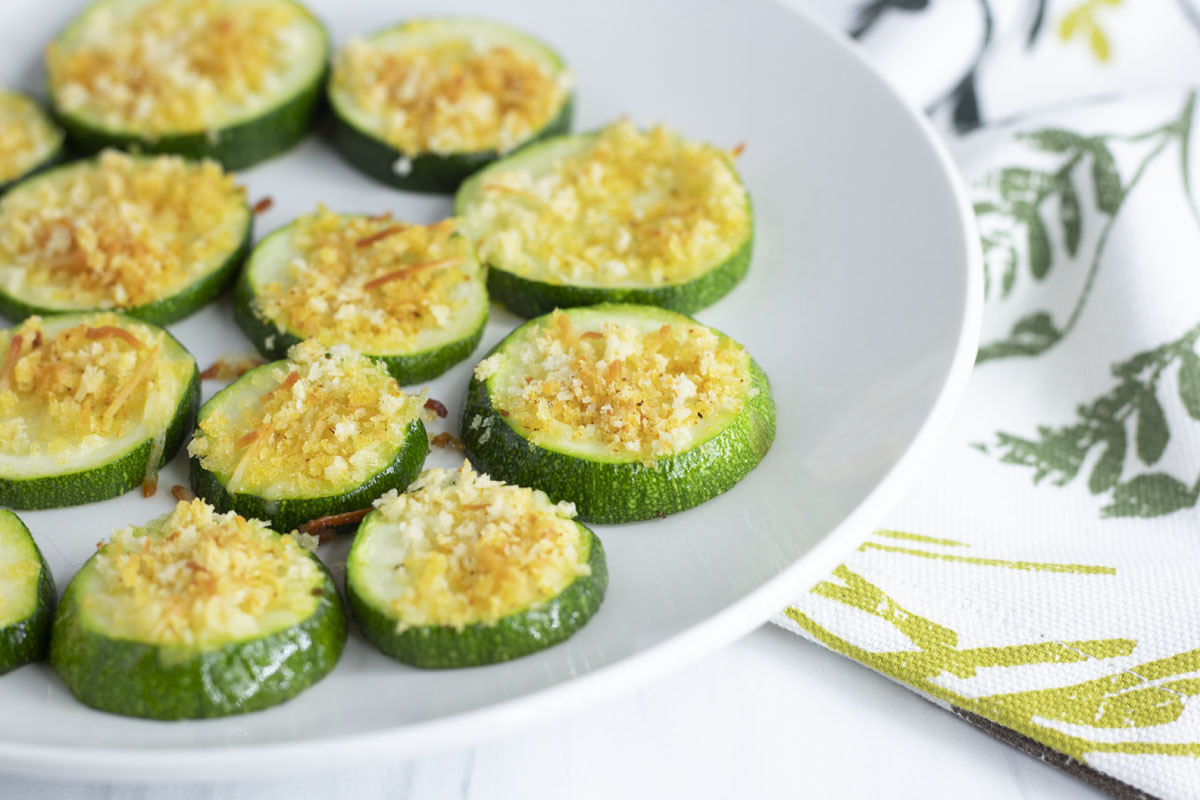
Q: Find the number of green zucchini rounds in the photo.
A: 12